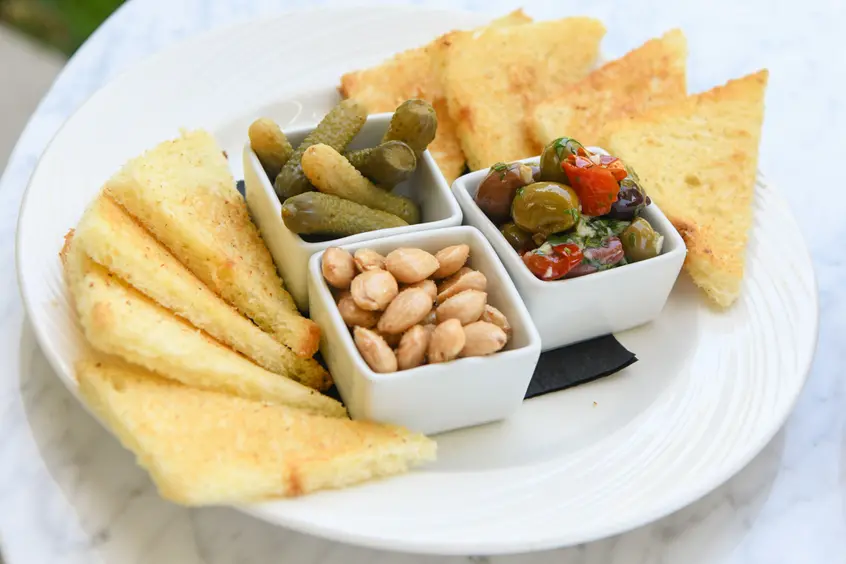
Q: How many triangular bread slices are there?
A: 8